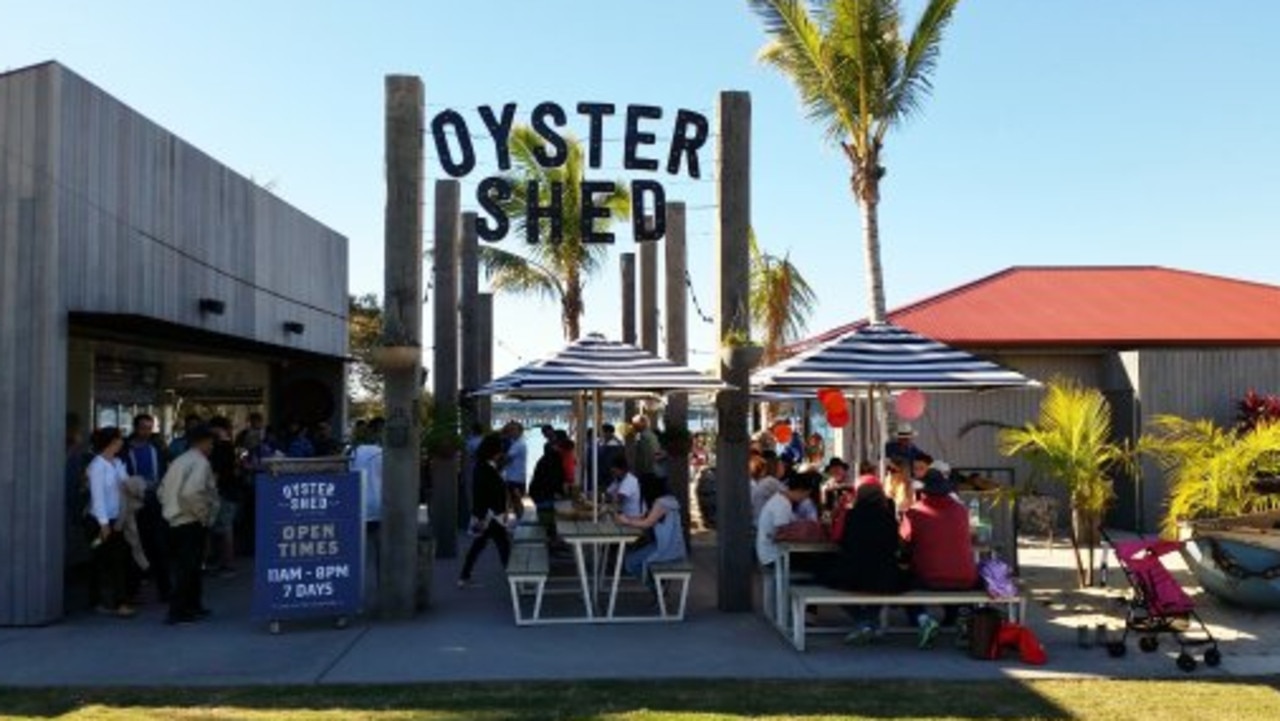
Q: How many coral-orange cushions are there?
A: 0